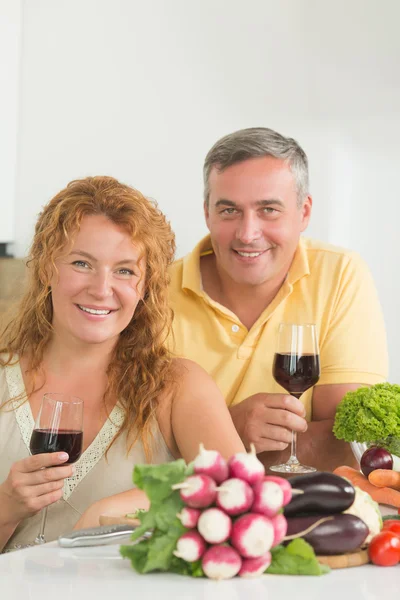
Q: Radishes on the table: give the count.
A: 13